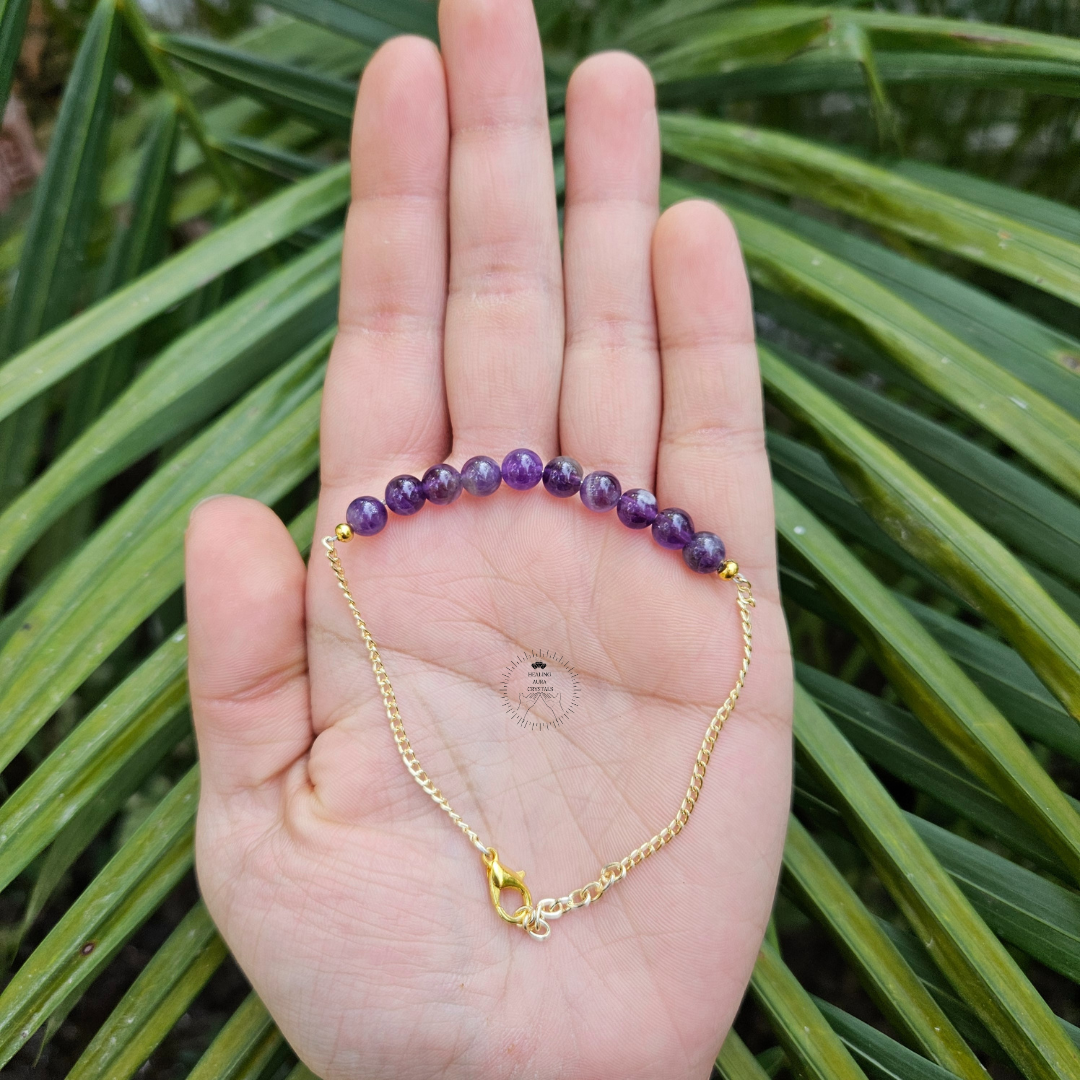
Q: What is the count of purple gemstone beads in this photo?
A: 10